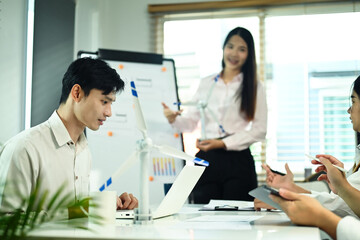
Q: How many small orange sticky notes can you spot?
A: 5